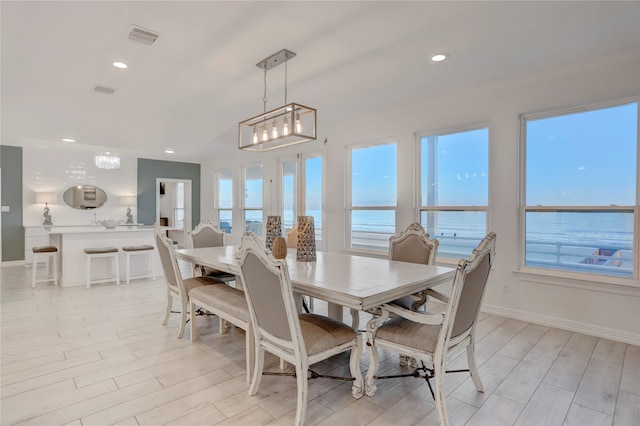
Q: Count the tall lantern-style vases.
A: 2